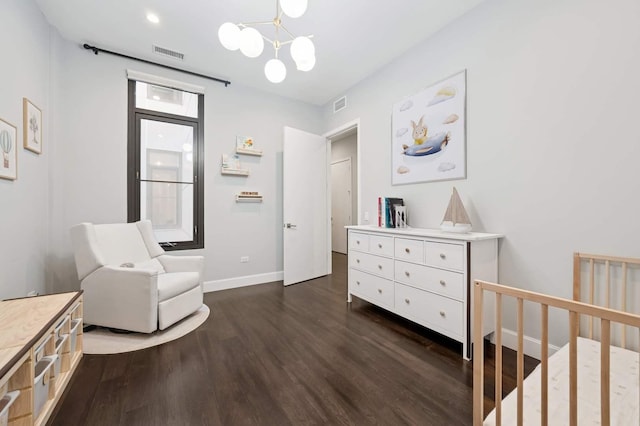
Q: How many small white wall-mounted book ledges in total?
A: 3